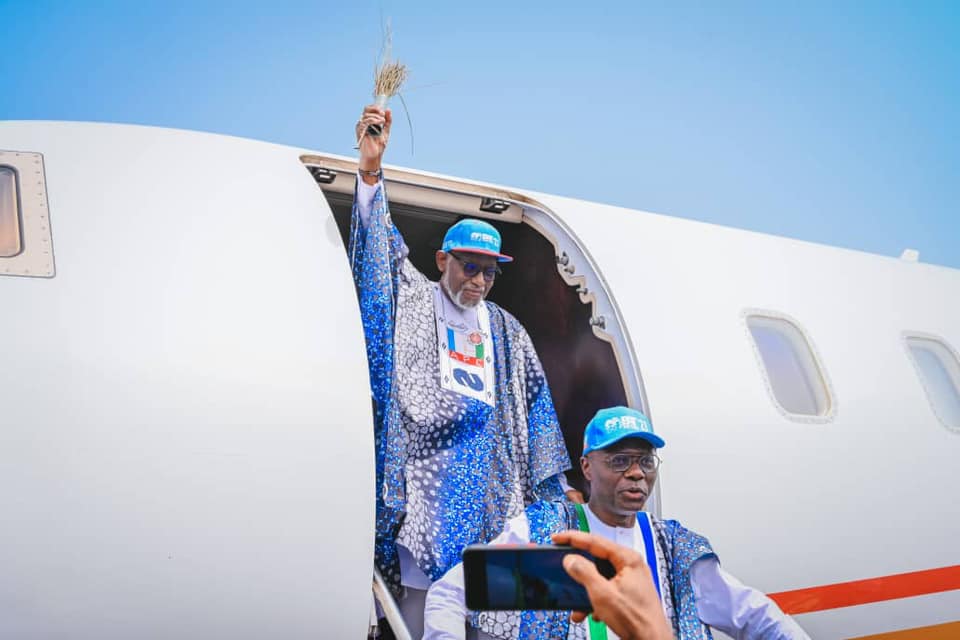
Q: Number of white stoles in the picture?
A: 2